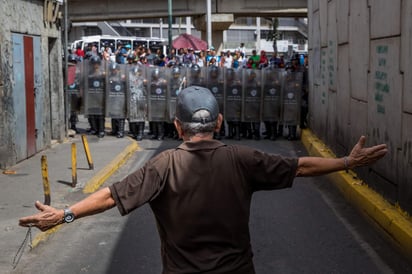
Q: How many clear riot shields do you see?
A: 12